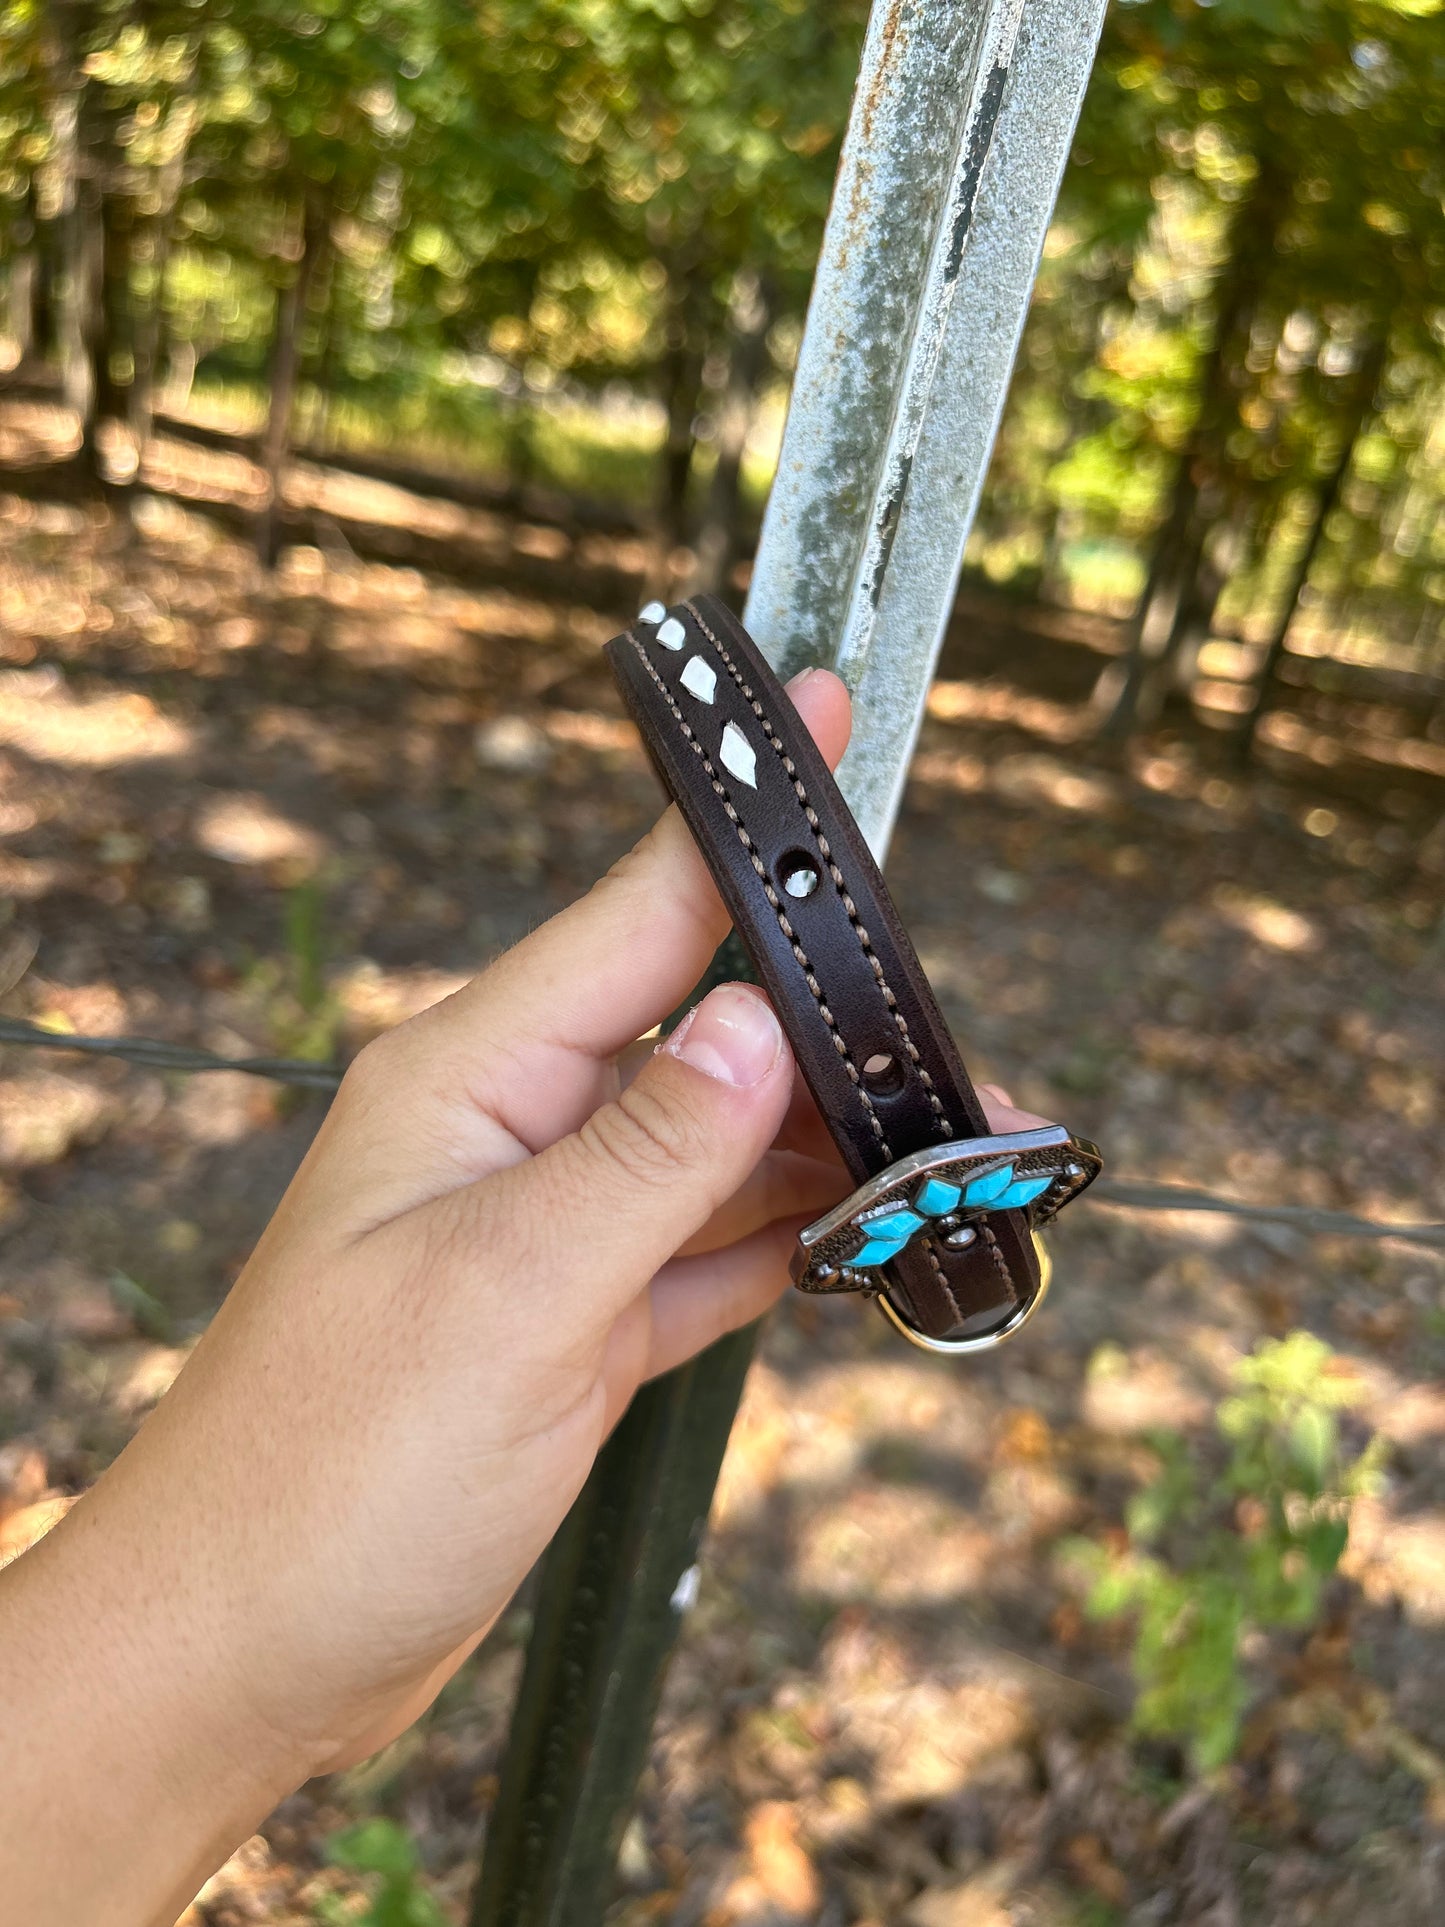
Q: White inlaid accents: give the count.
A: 4